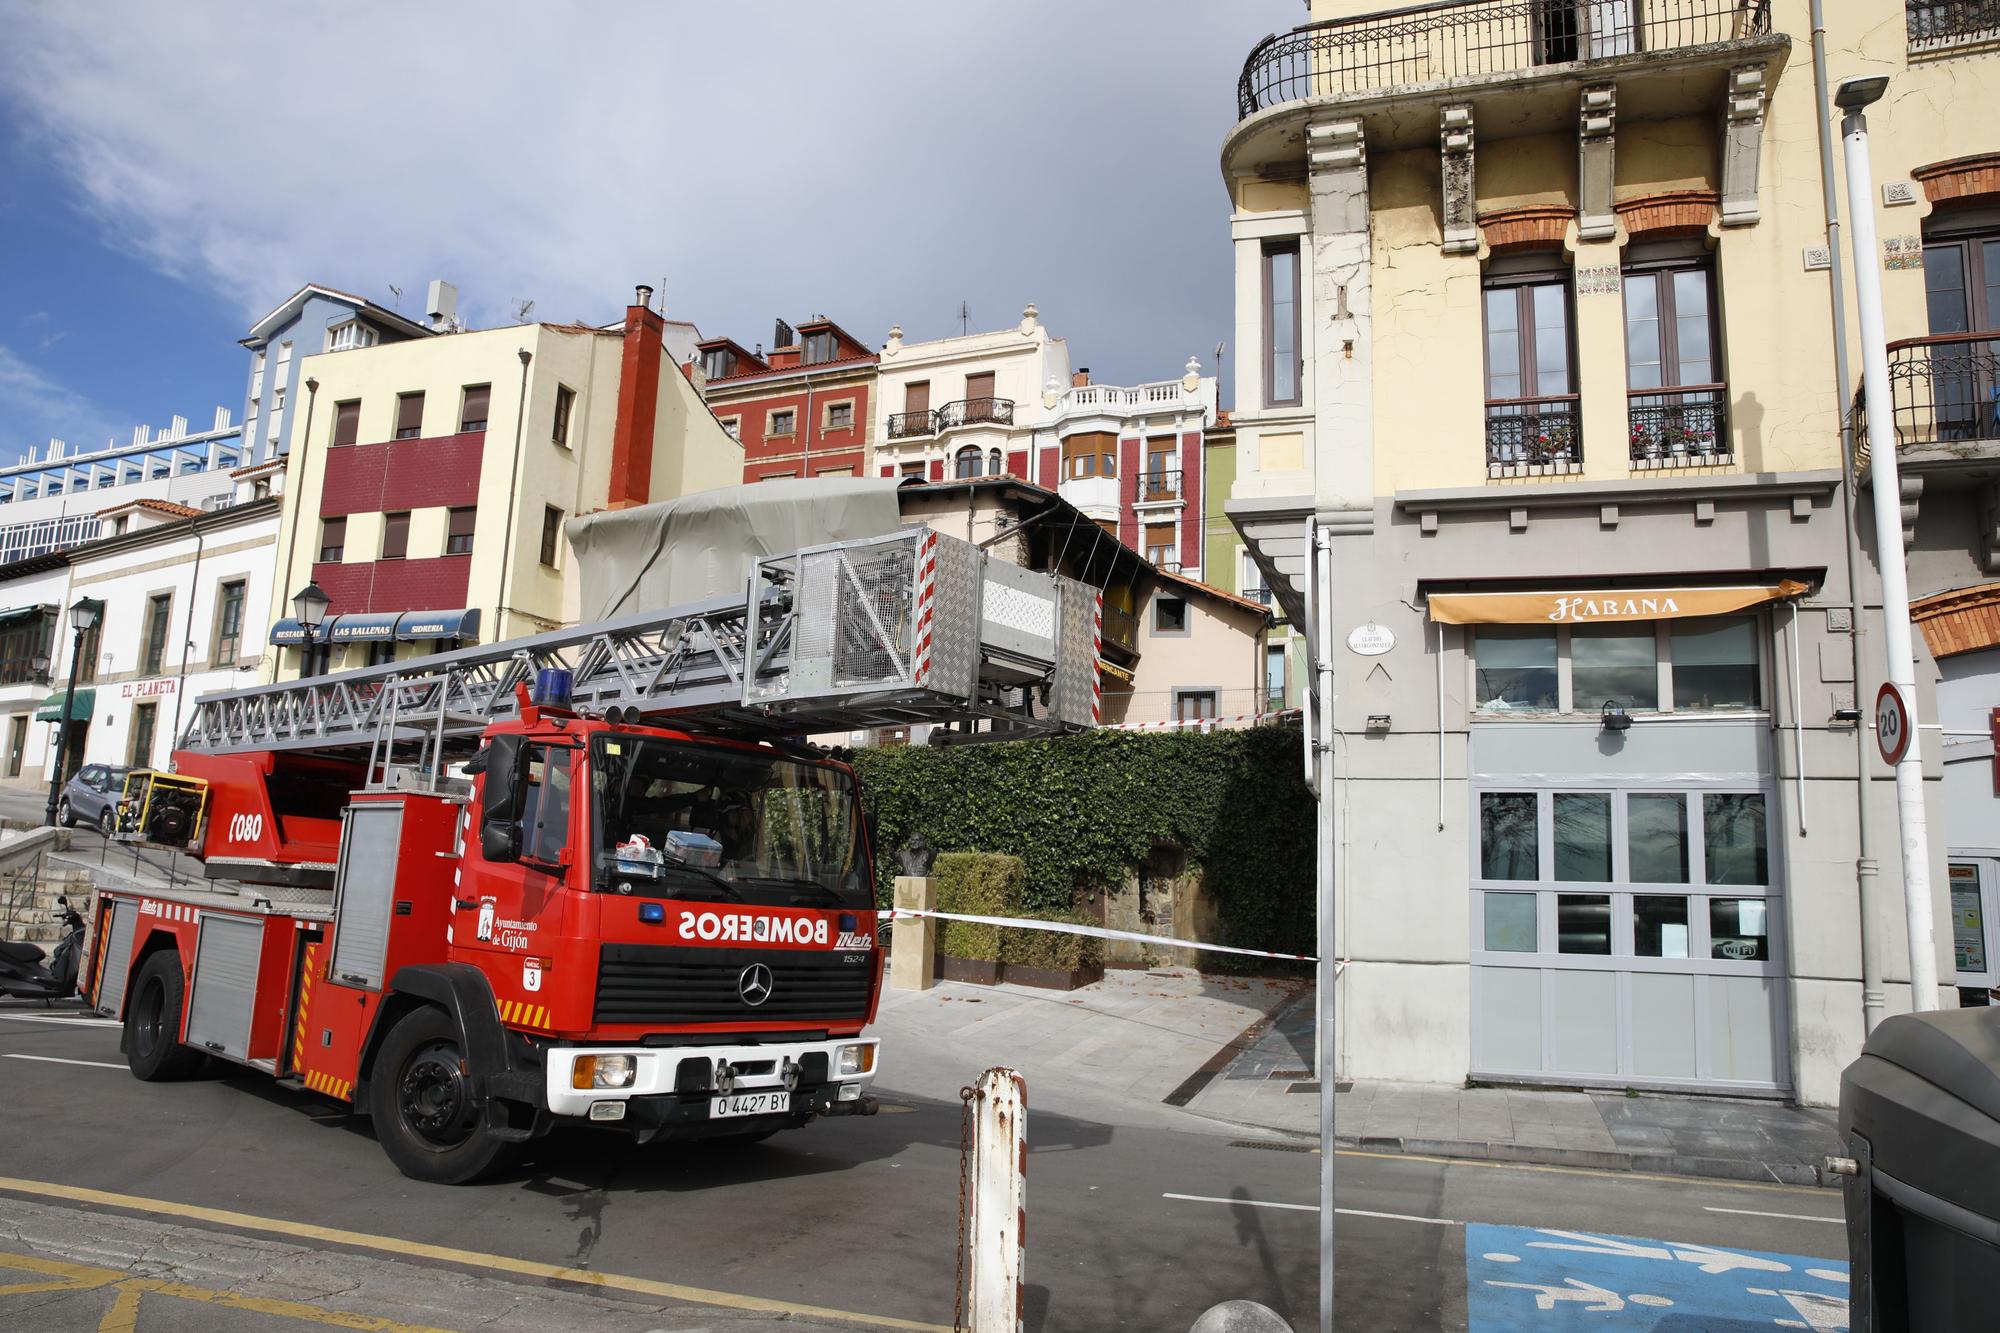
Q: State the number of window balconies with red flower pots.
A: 2